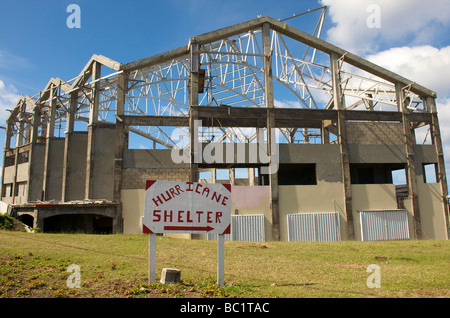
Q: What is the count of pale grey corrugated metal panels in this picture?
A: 3